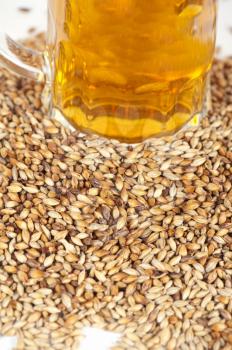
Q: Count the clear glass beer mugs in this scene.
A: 1